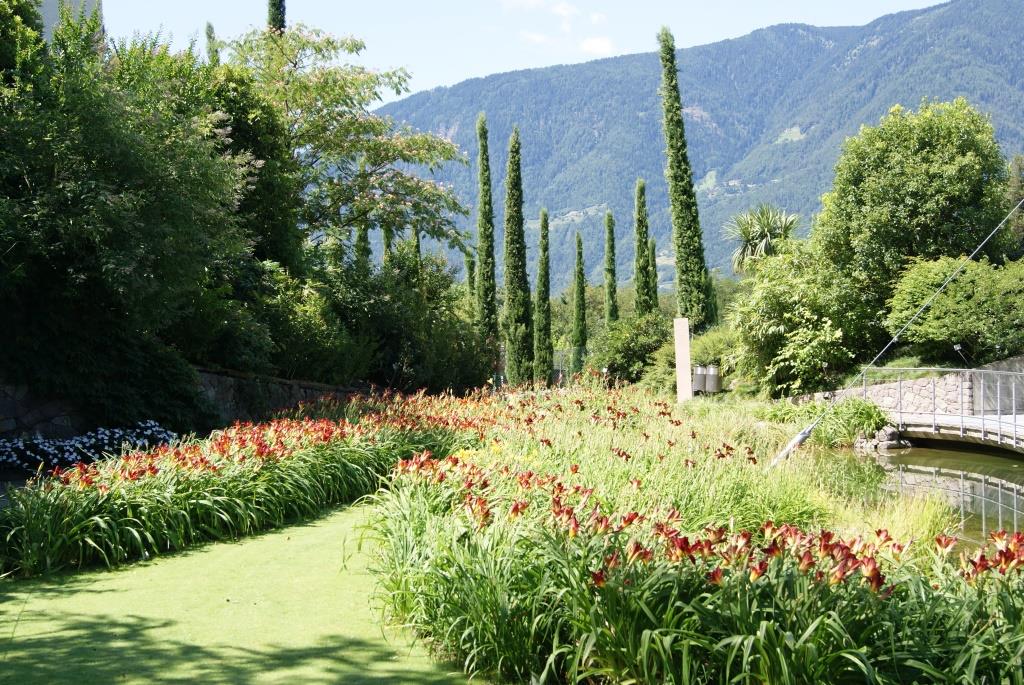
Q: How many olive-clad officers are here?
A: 0